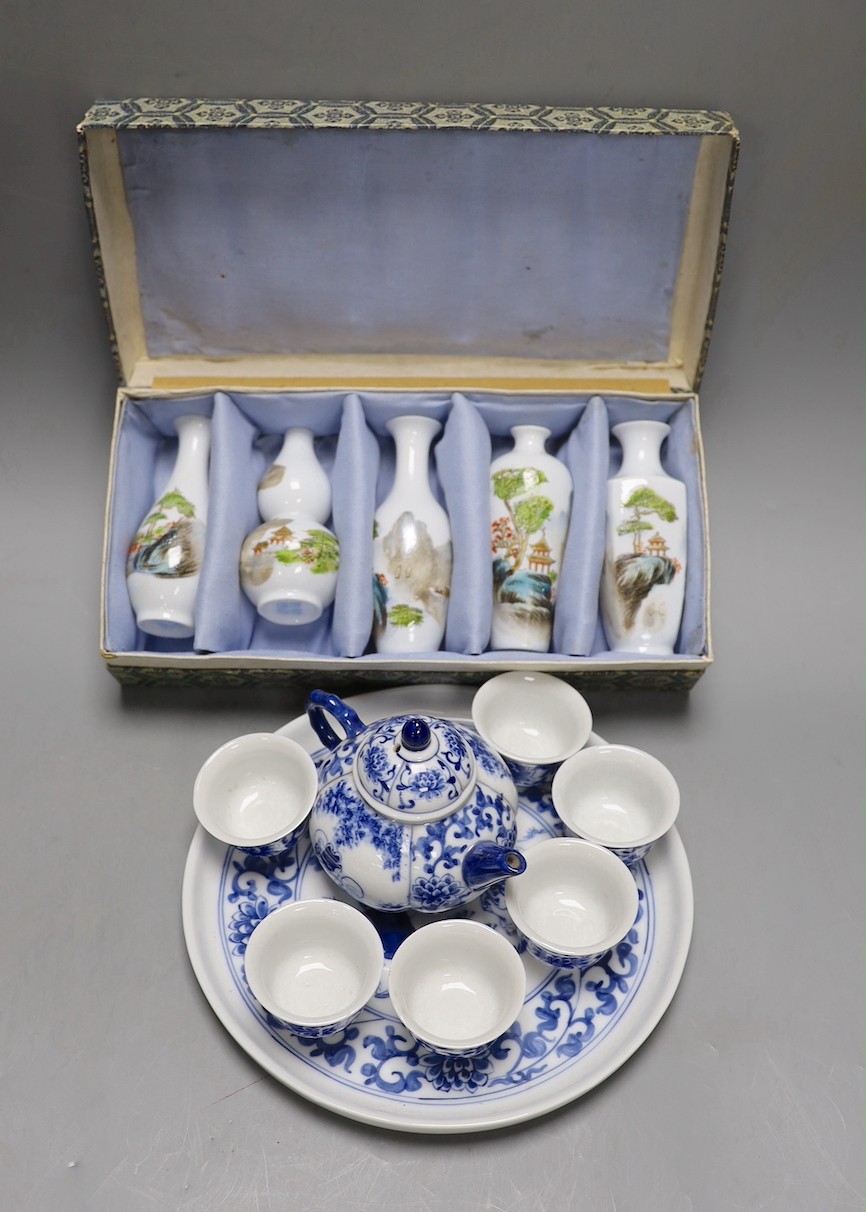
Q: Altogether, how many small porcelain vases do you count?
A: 5